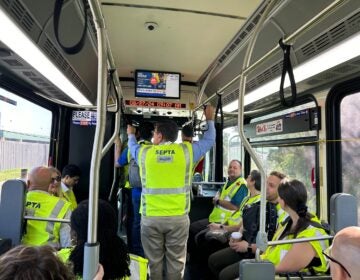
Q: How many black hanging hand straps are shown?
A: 4